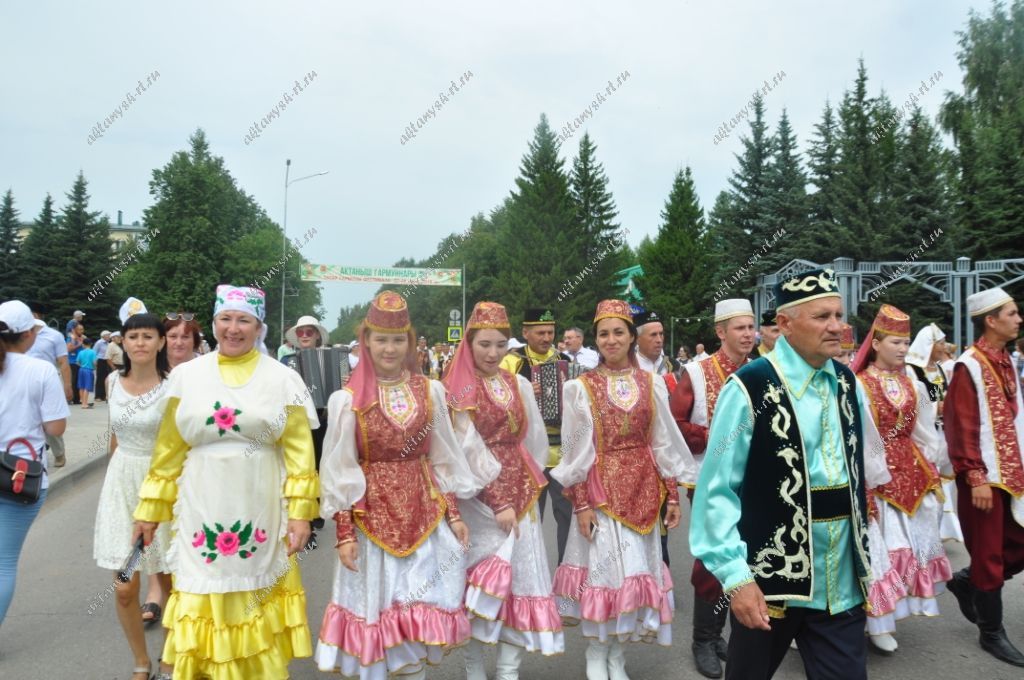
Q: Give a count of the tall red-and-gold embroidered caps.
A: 5